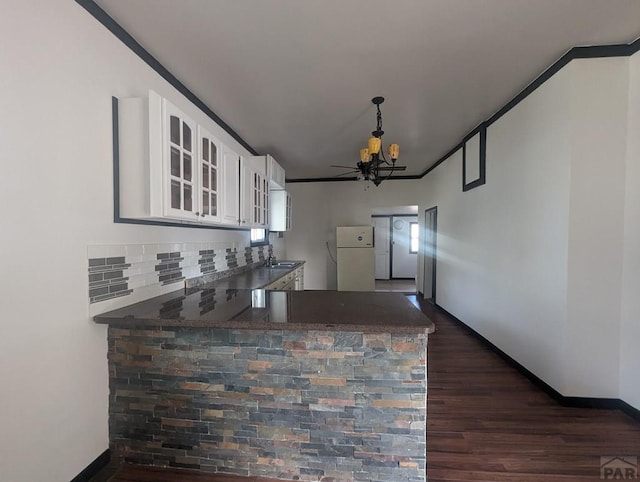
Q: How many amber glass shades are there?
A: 3